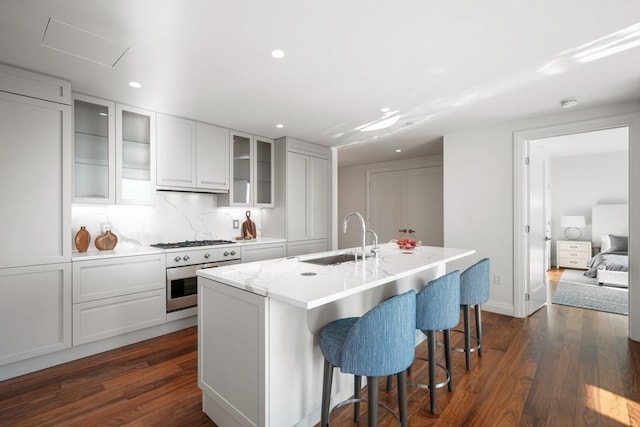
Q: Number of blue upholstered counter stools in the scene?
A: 3